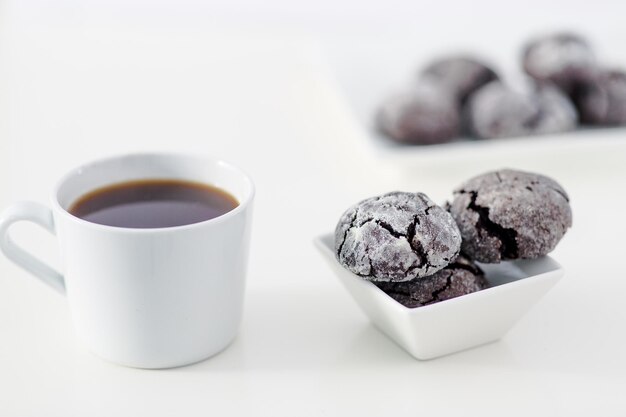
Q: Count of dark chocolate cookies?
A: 9